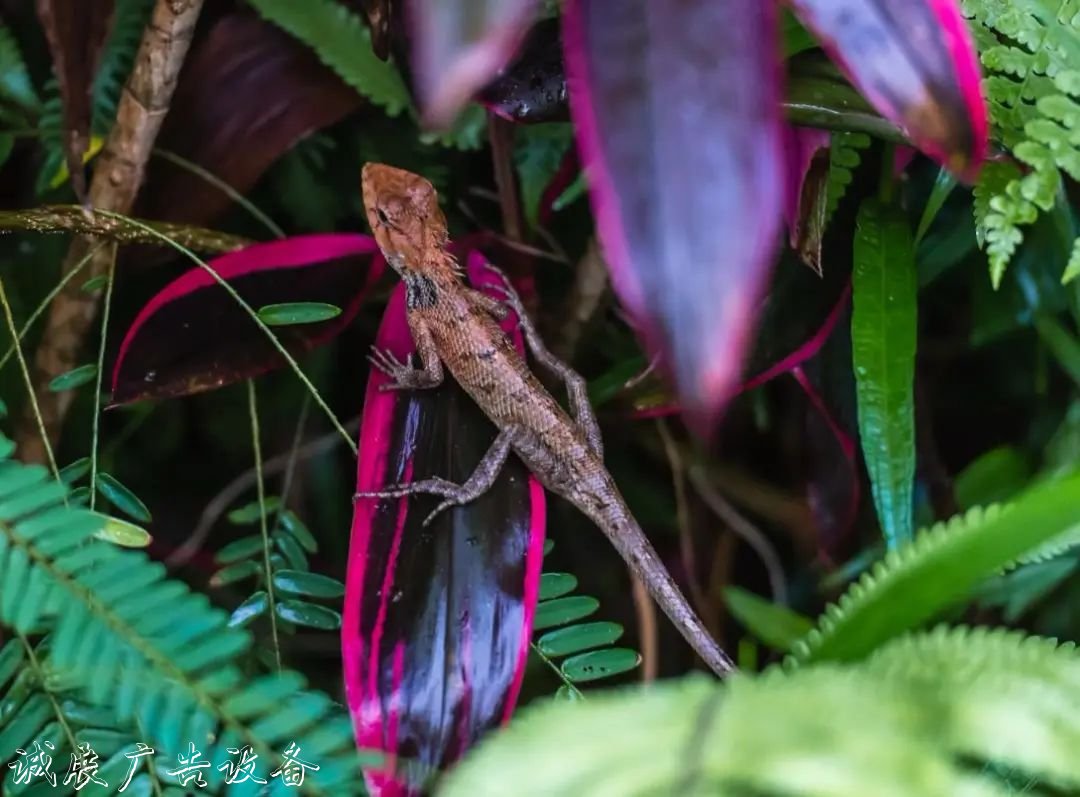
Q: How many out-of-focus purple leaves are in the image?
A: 3